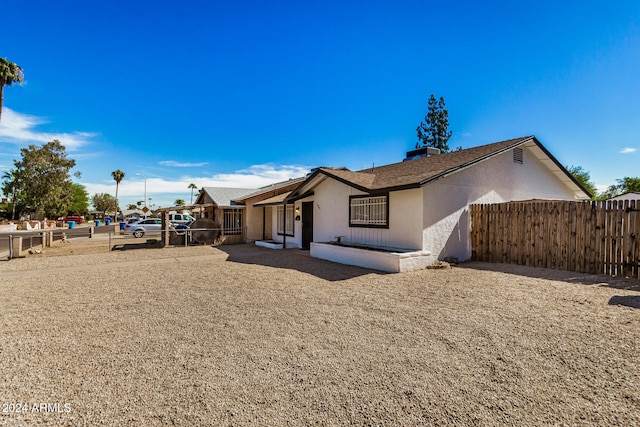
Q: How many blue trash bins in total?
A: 4